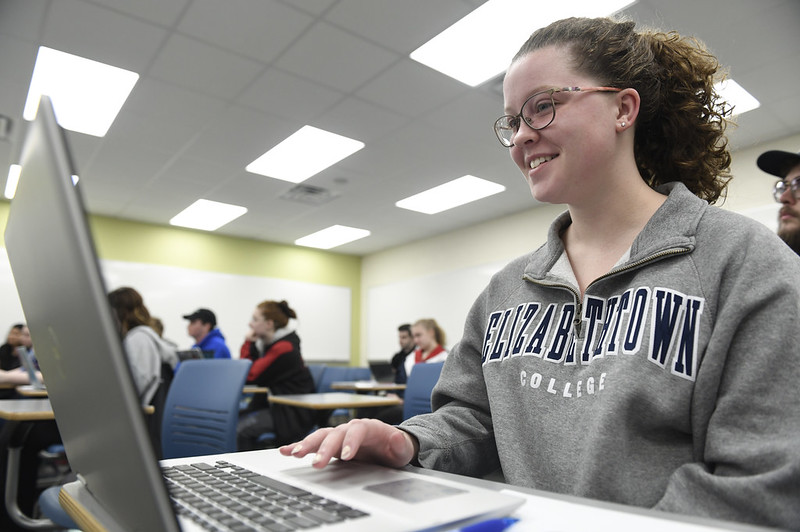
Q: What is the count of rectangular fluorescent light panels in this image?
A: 8